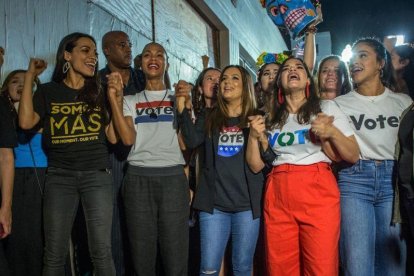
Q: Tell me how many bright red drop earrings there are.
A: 2